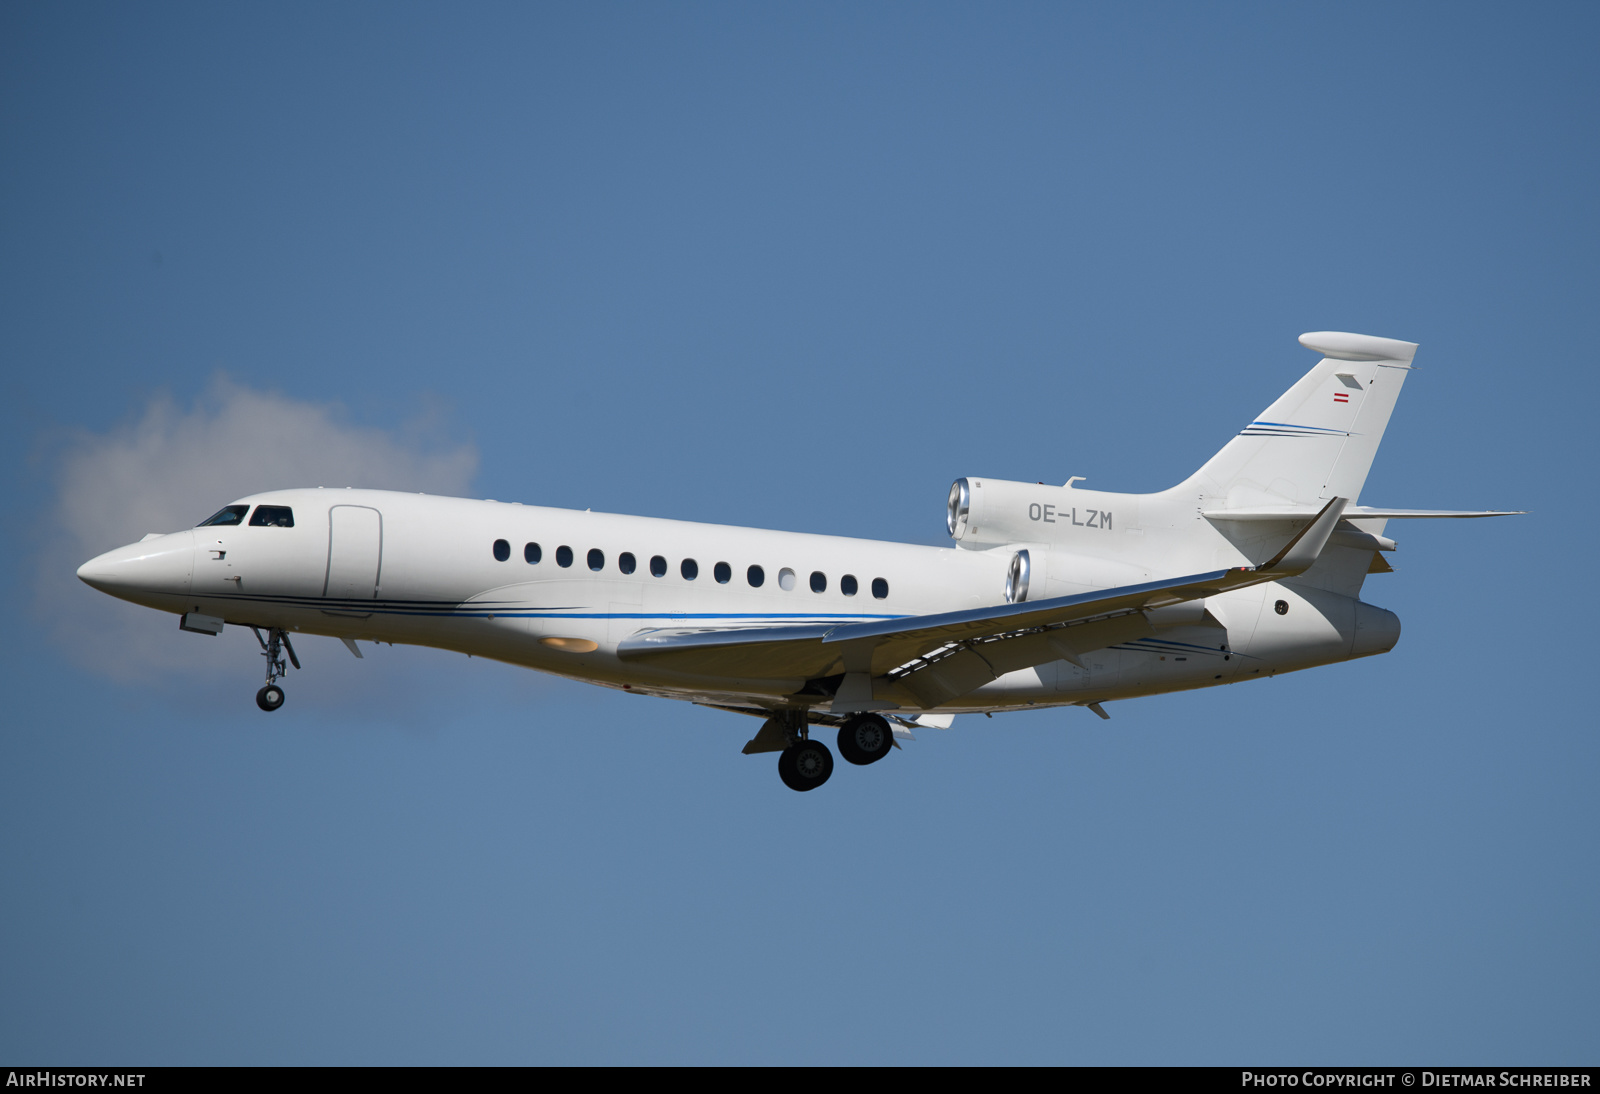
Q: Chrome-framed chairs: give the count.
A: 0